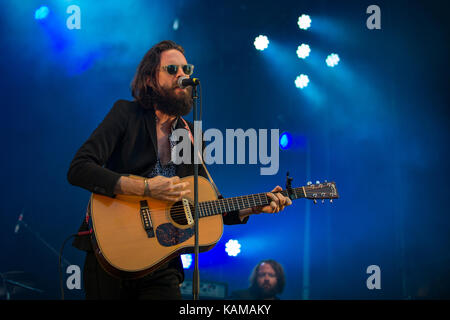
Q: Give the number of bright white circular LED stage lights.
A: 7